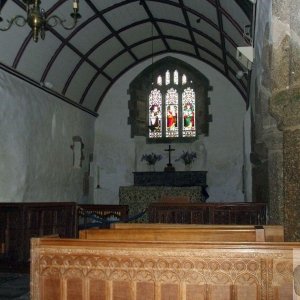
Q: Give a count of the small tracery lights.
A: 4